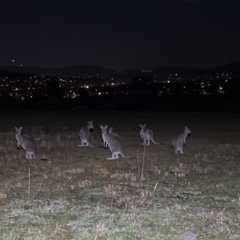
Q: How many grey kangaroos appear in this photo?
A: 6